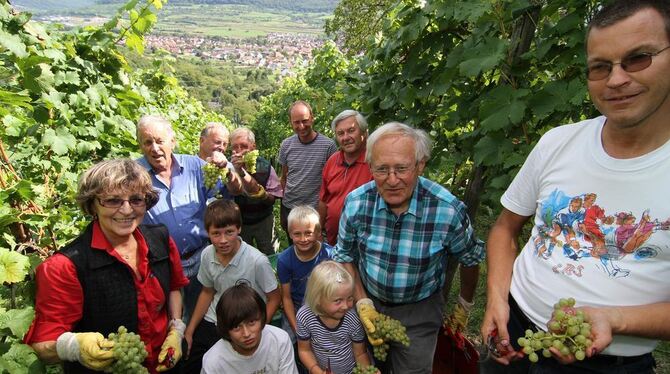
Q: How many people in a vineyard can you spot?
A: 12